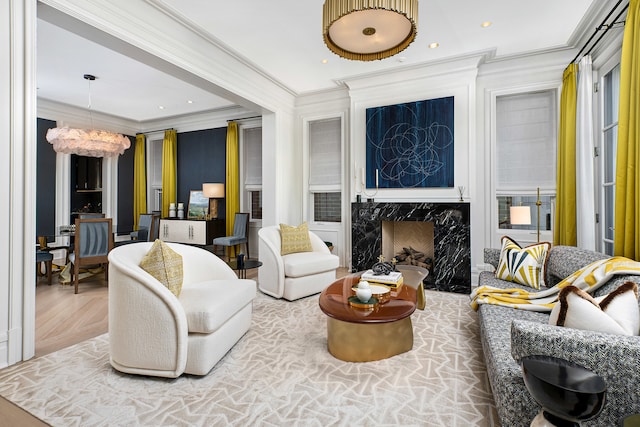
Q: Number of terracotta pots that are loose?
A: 0